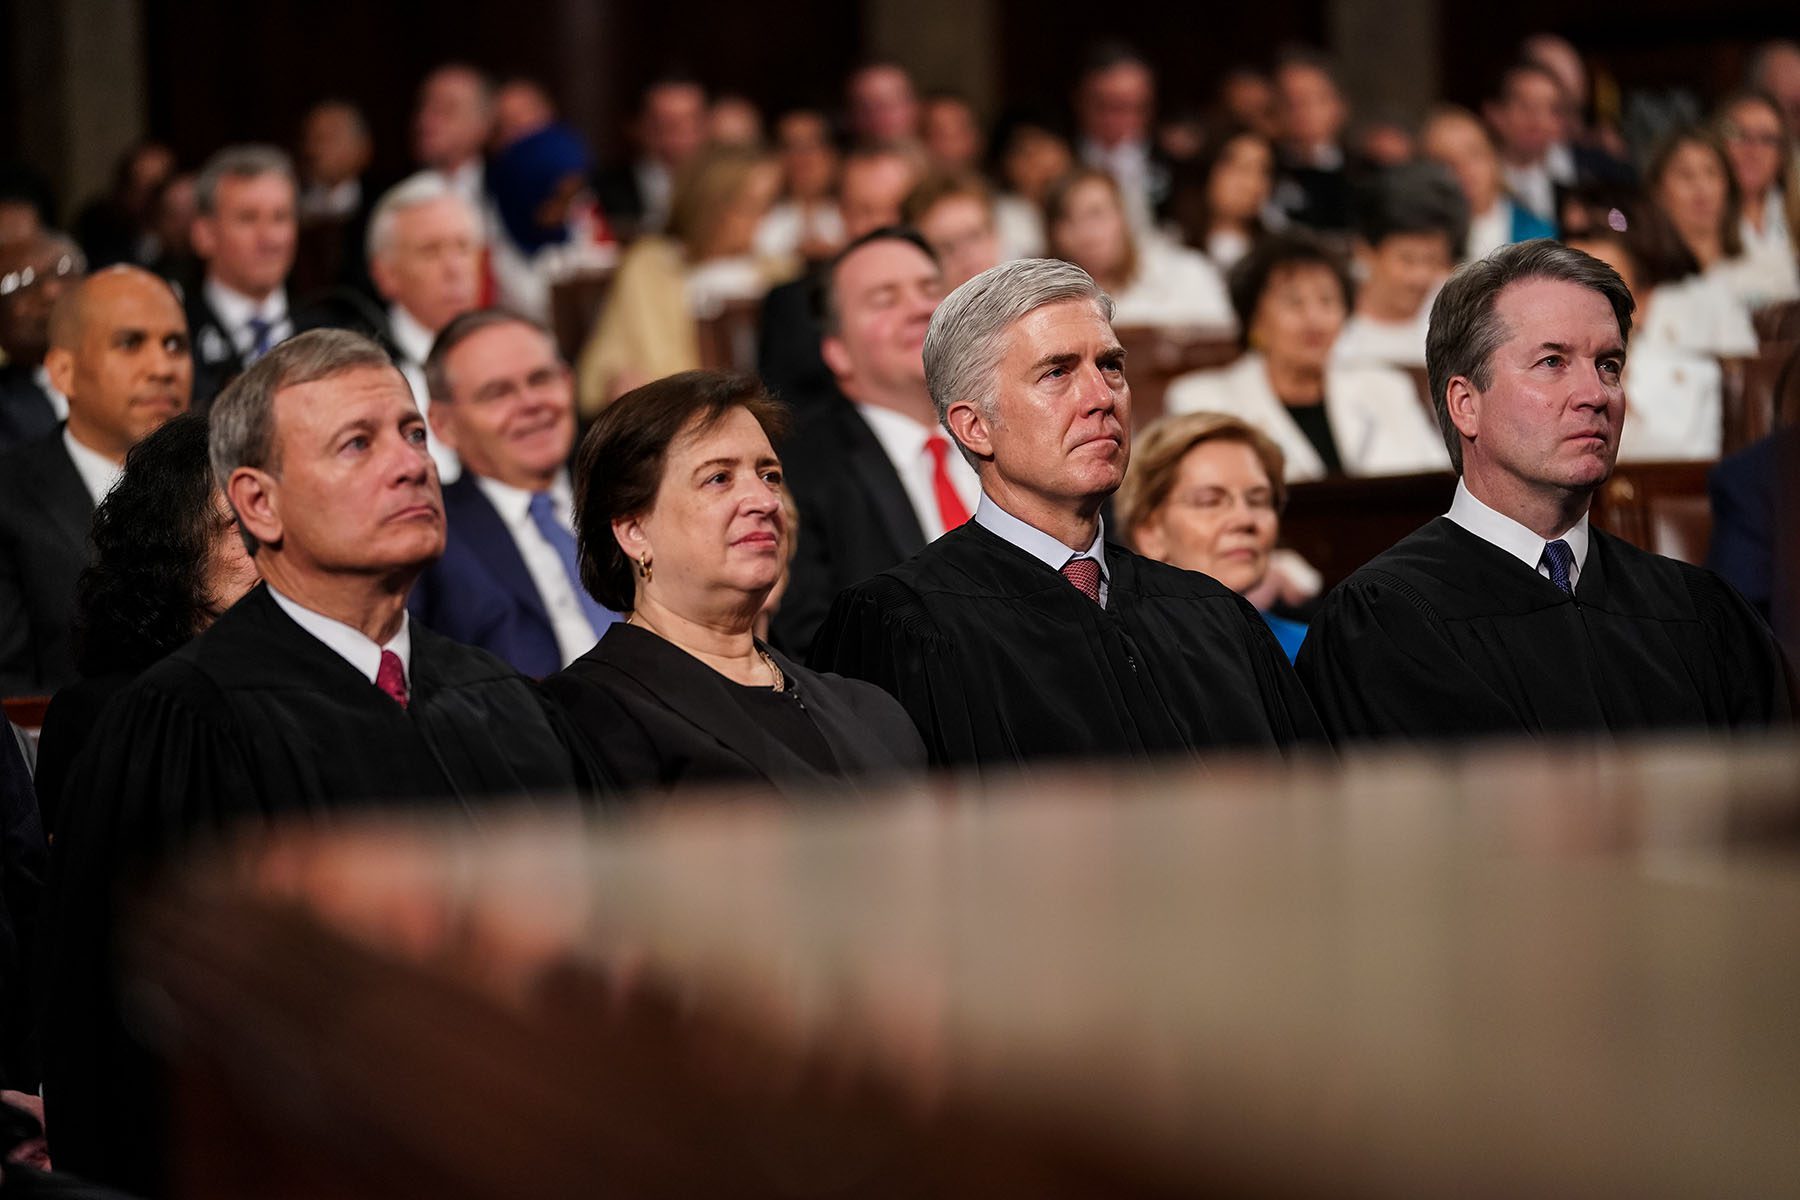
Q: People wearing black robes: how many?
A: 4